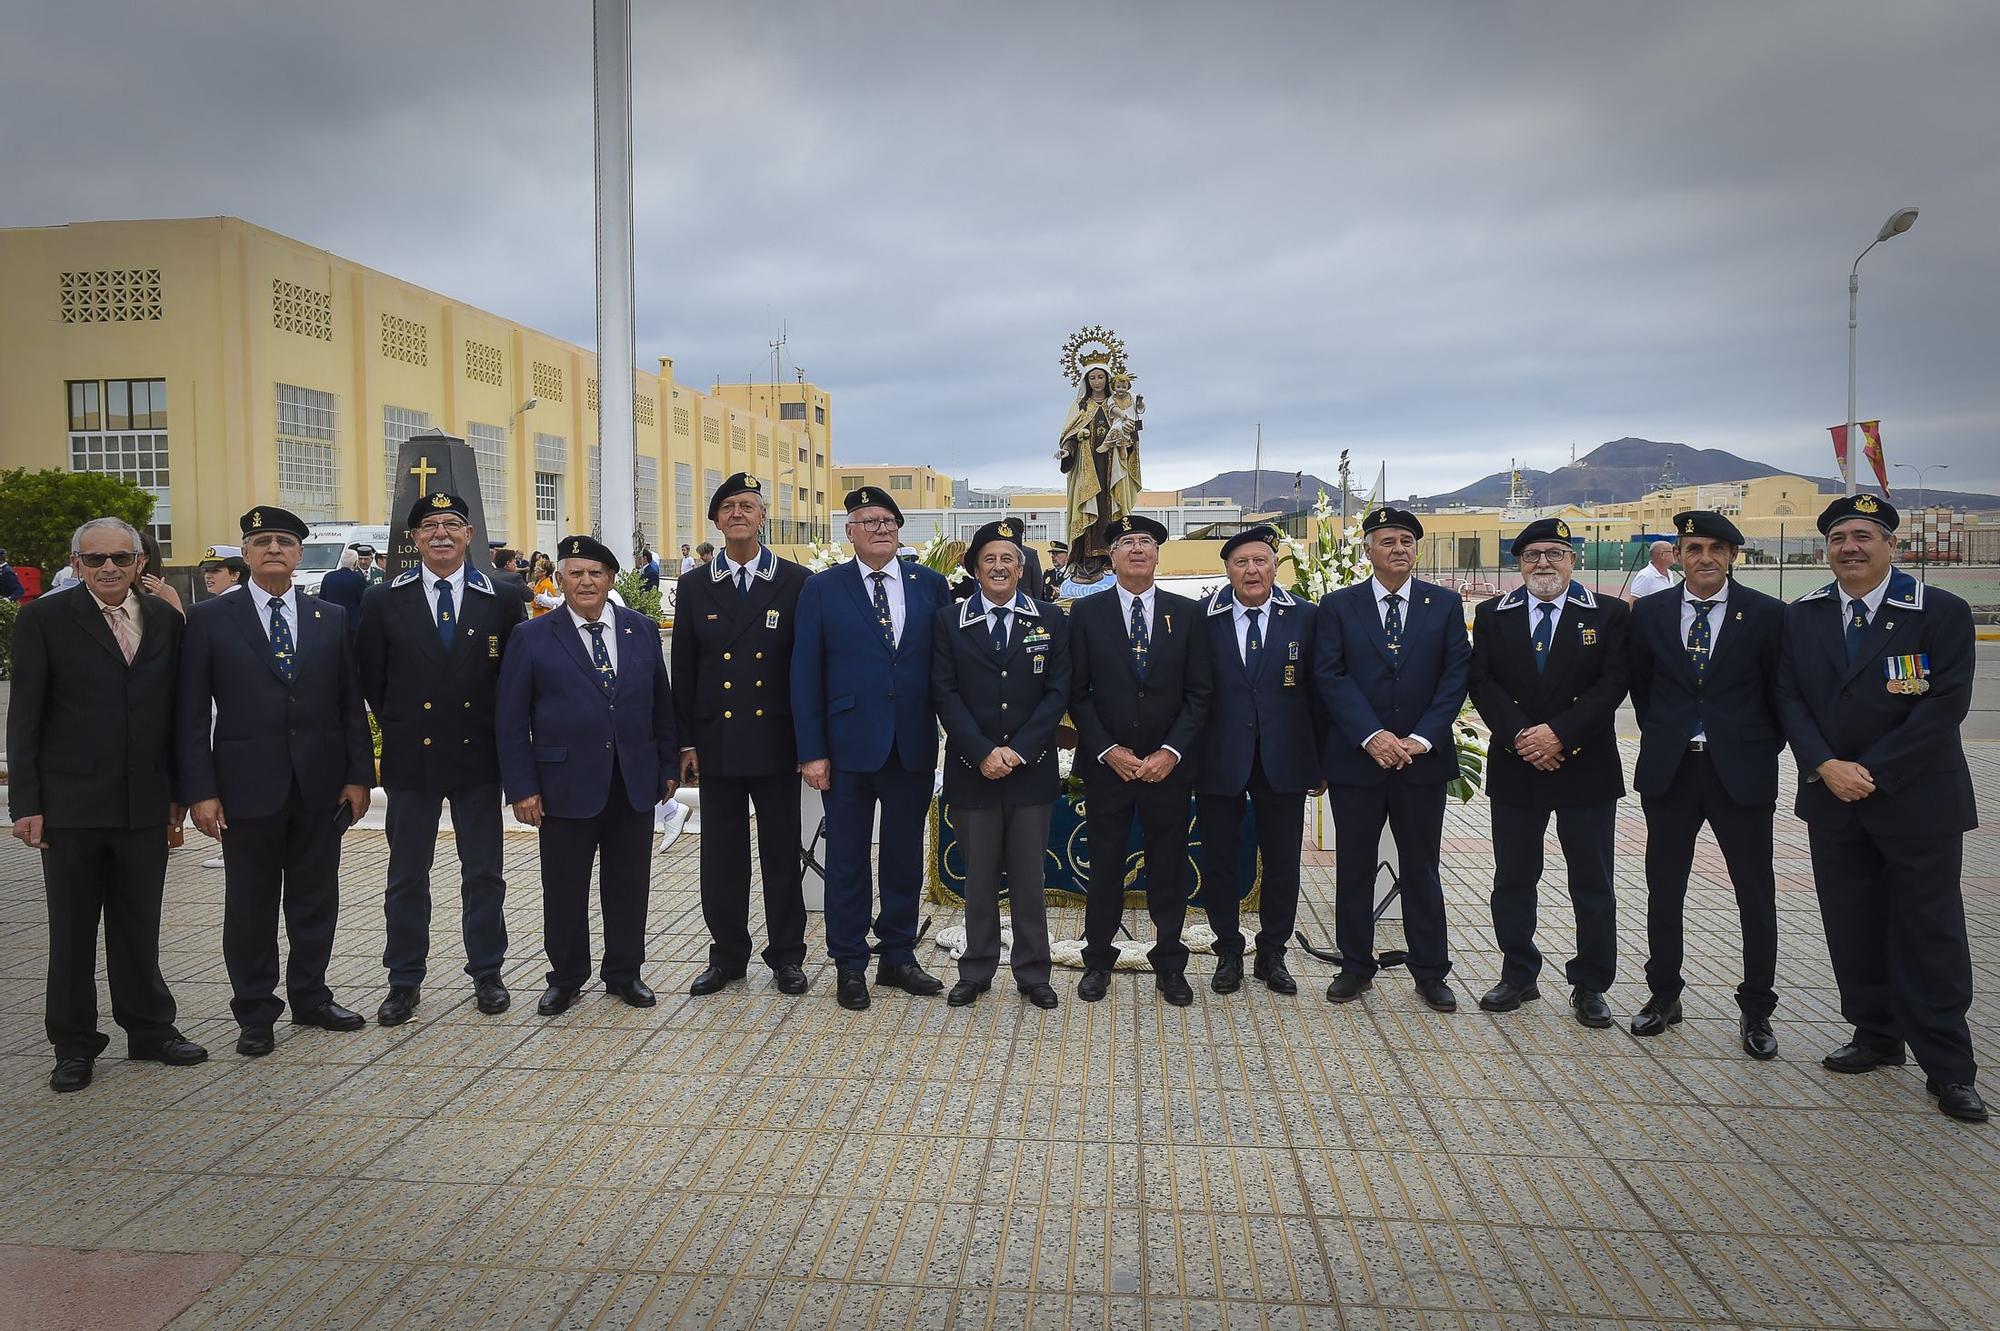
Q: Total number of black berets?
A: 12